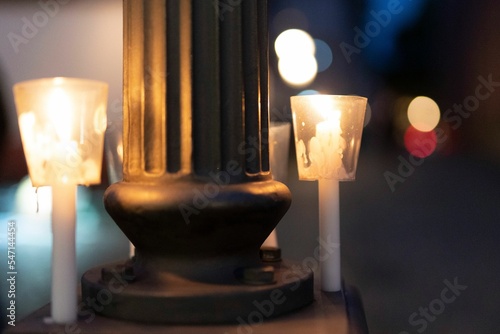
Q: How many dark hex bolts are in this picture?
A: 3